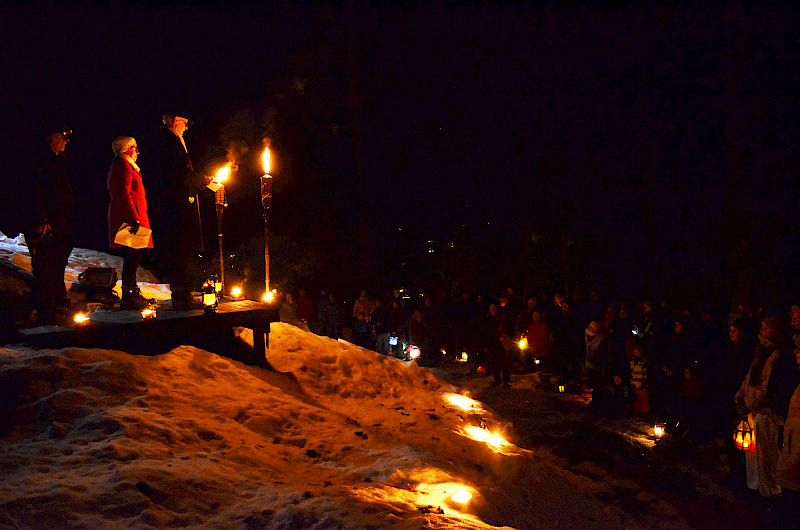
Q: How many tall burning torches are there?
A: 2